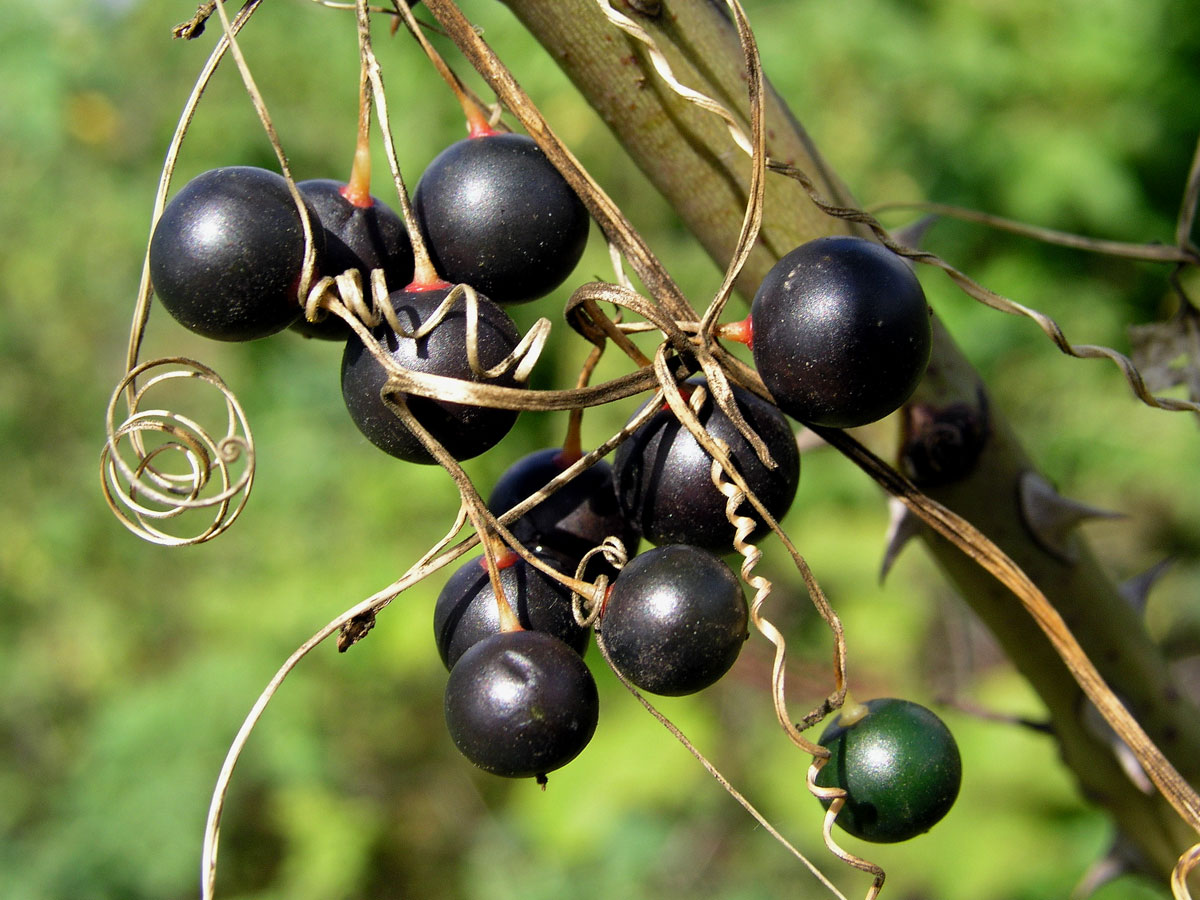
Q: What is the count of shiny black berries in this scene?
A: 10